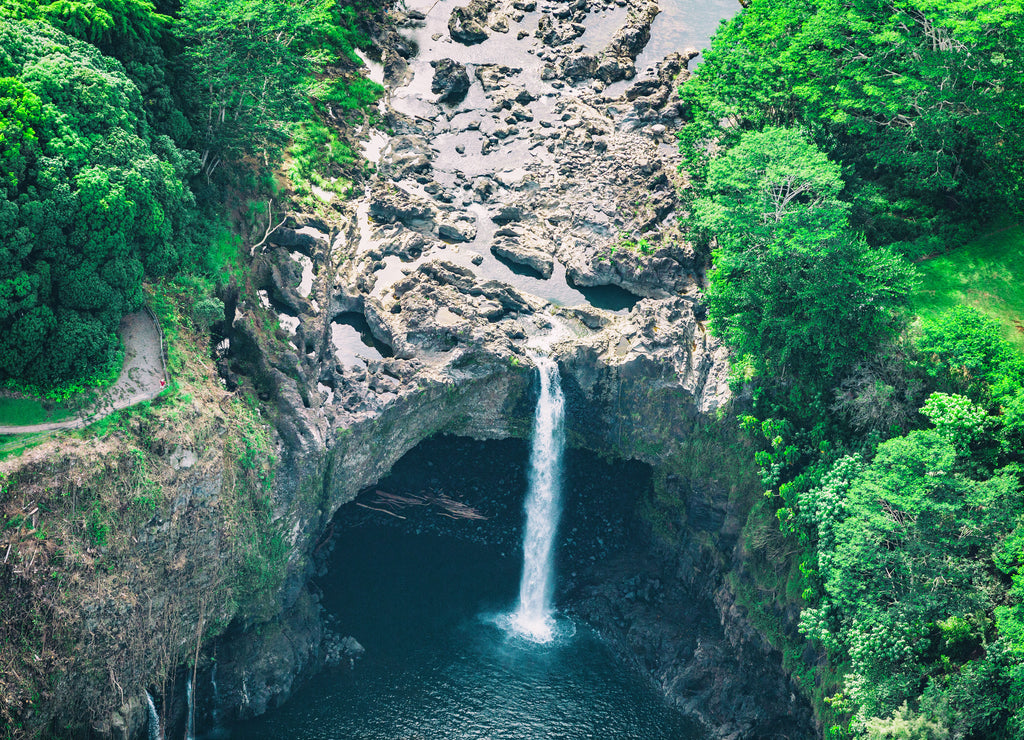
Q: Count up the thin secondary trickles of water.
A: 3